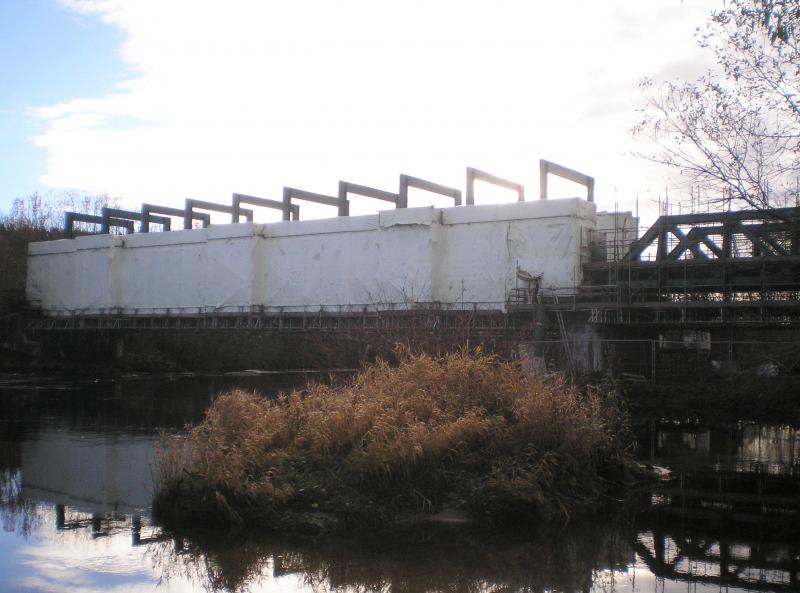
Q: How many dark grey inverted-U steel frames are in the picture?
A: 10